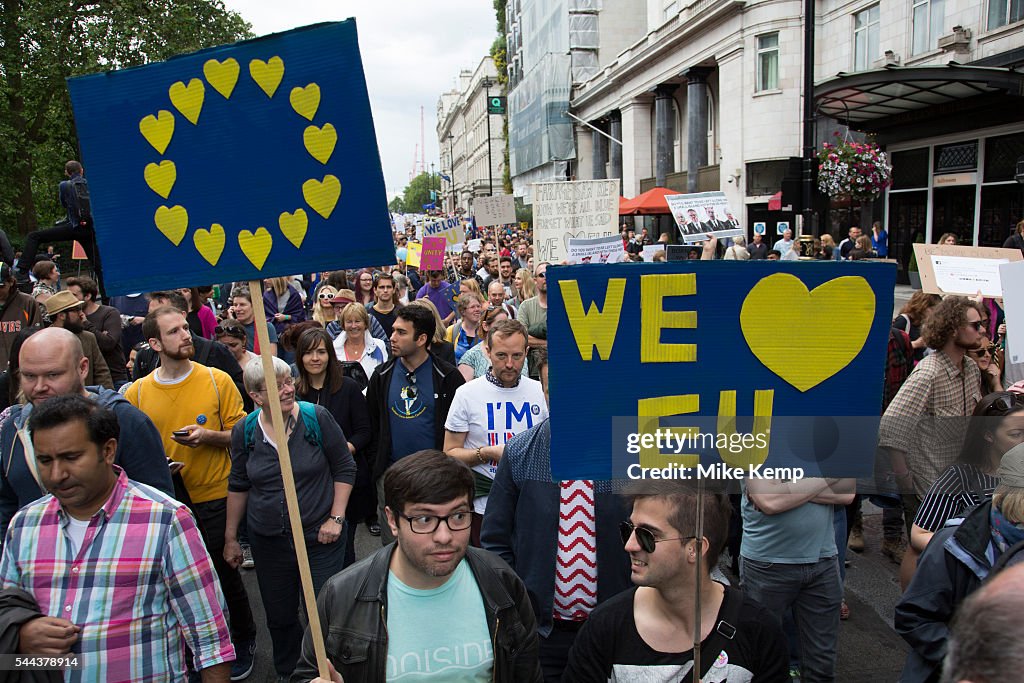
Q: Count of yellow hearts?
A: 13